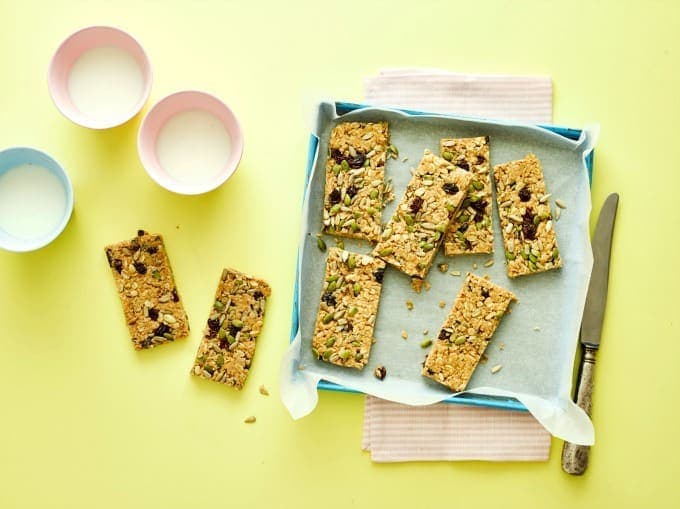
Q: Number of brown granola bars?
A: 8